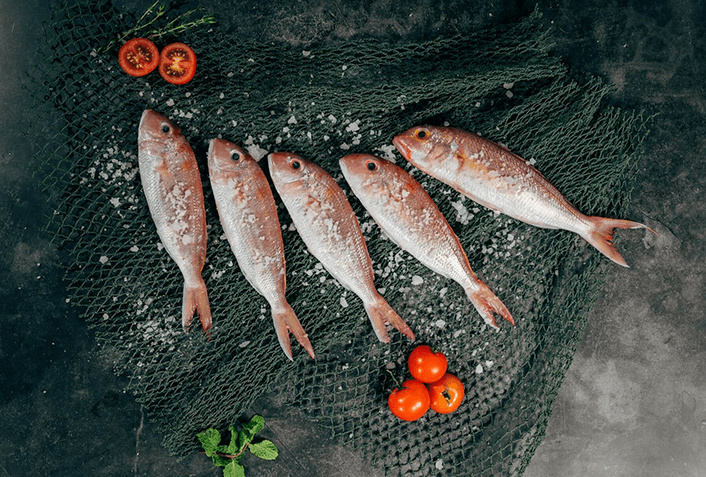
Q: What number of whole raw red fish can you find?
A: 5